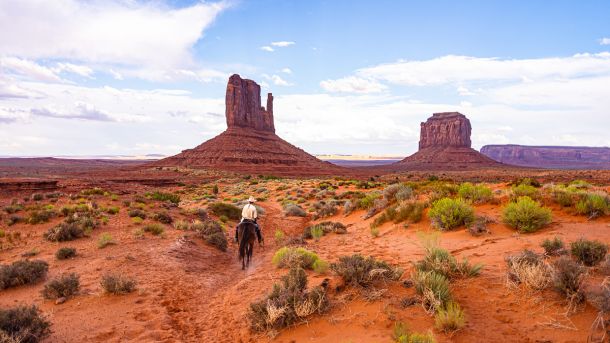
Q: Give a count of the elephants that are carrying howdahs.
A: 0